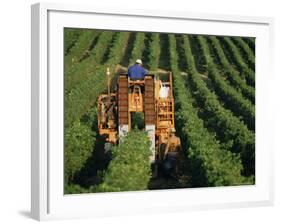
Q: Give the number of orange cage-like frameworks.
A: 2